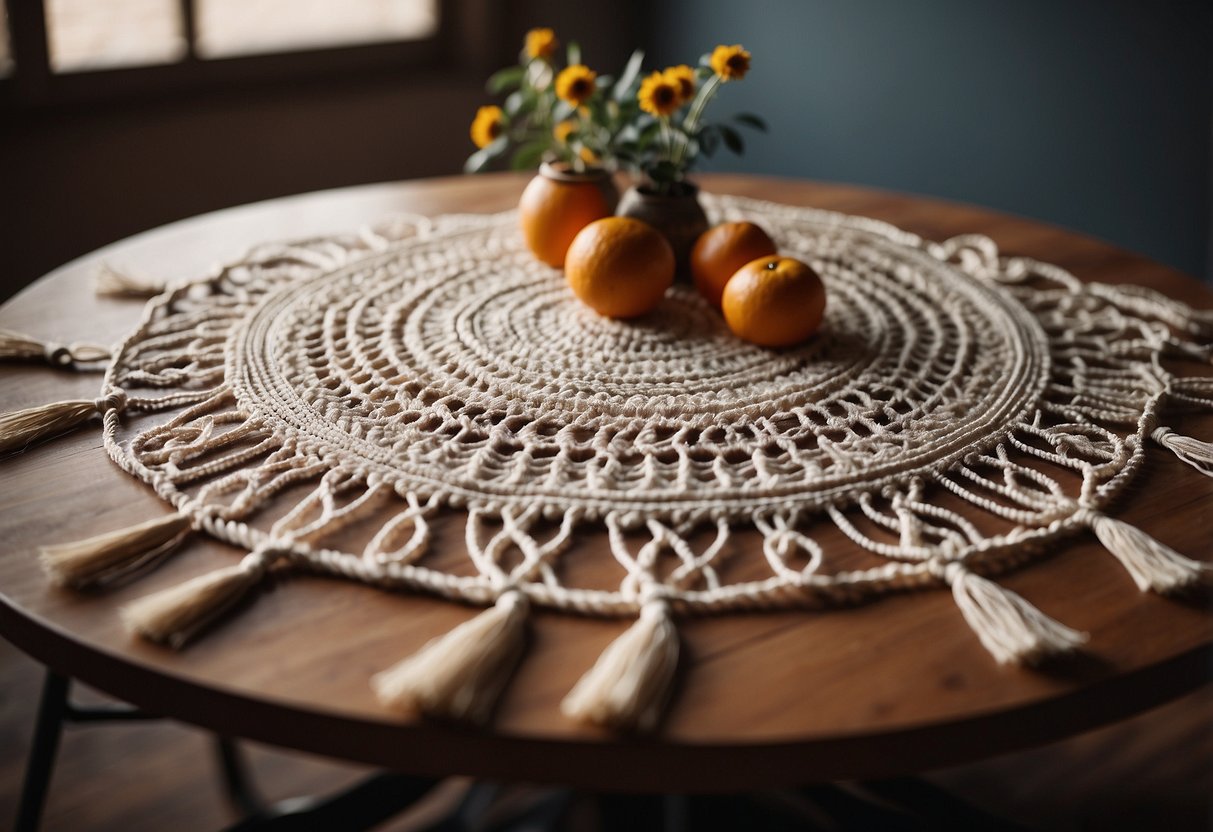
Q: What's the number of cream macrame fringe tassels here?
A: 10